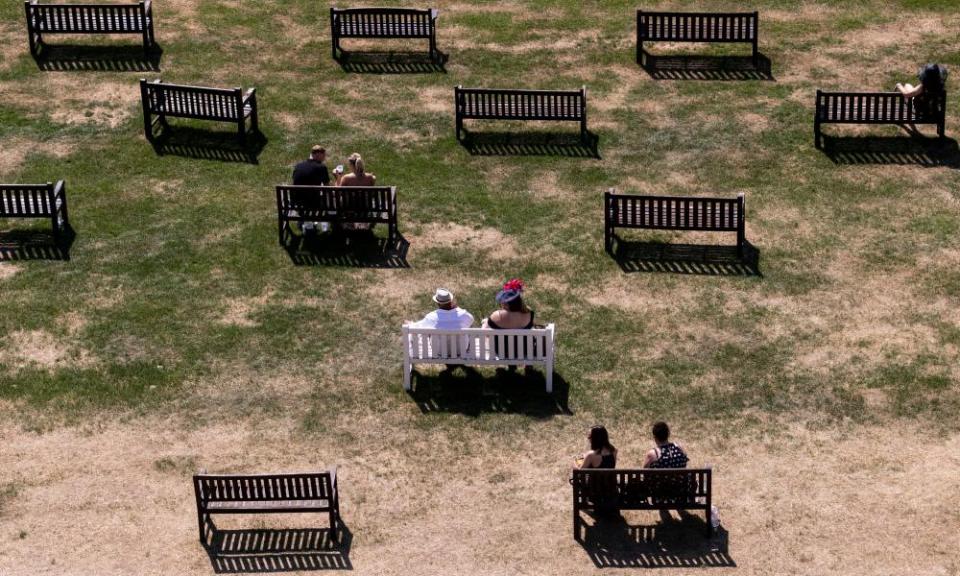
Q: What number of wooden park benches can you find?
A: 12